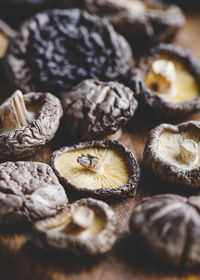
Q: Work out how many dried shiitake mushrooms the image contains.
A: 11